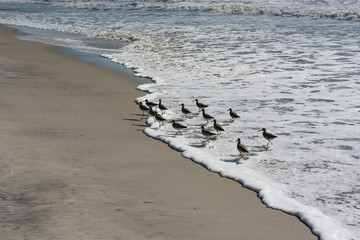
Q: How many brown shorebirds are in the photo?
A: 14